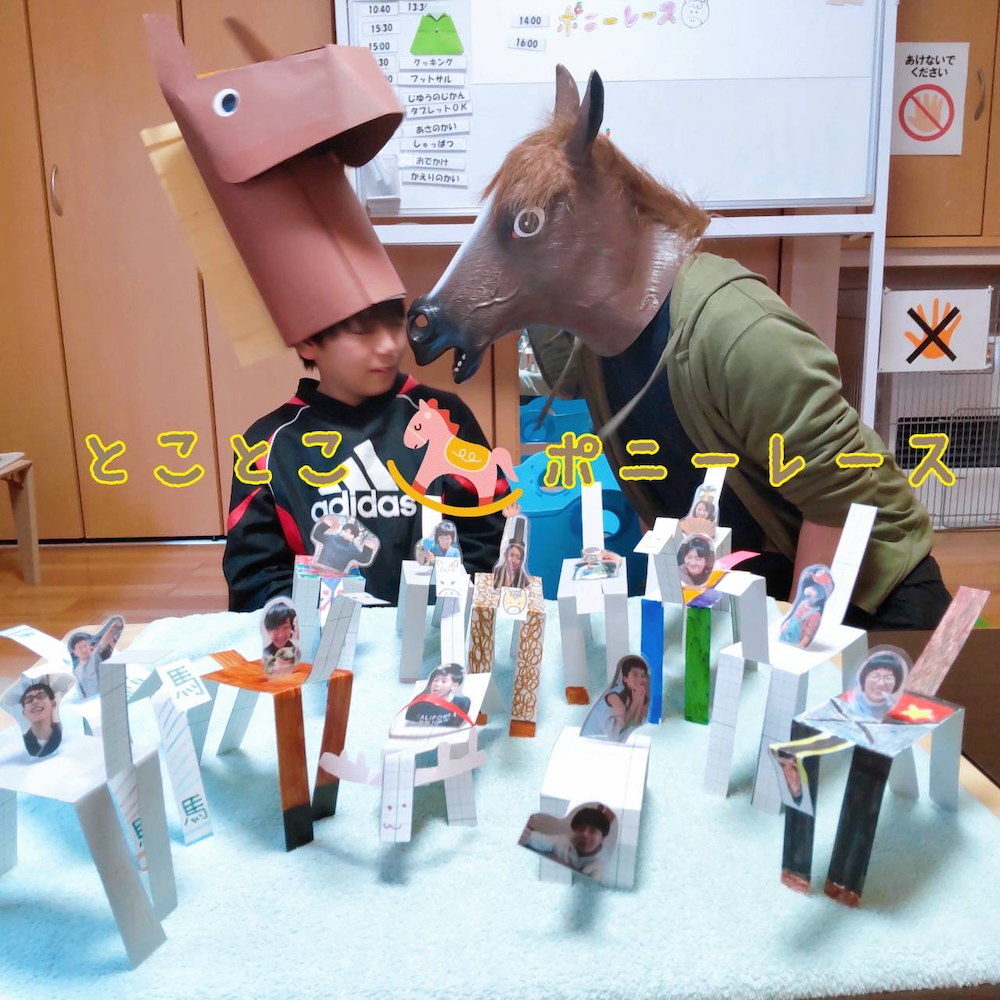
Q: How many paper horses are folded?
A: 13